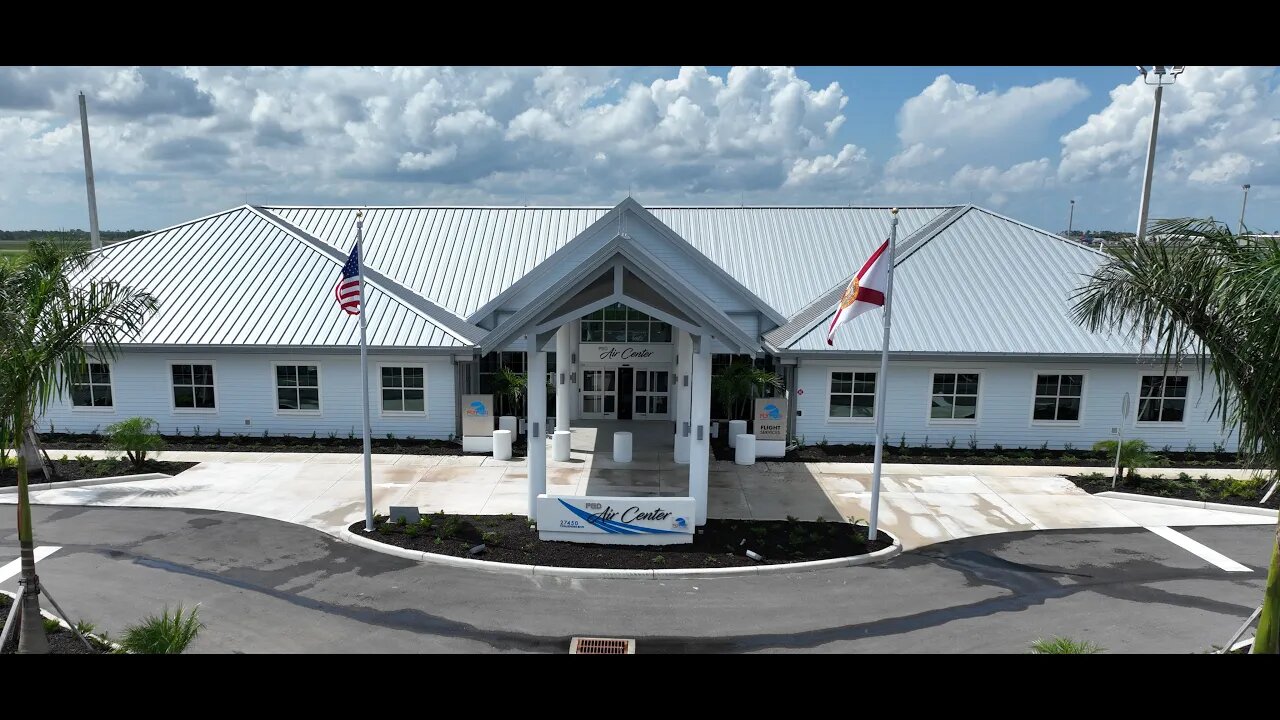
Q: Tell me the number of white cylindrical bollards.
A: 7